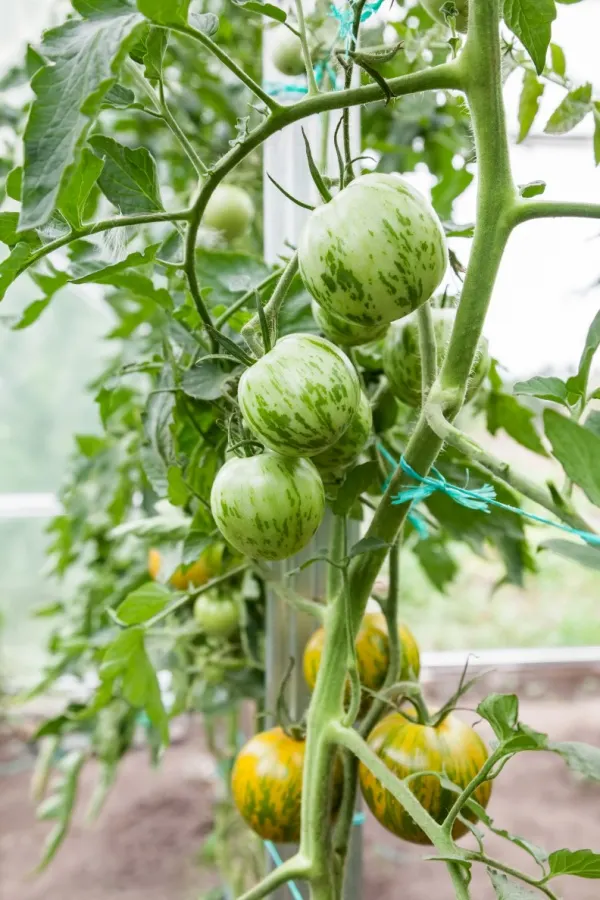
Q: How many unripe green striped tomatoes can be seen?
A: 6